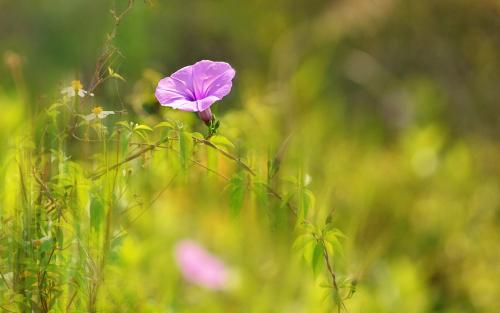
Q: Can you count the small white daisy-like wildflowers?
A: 2